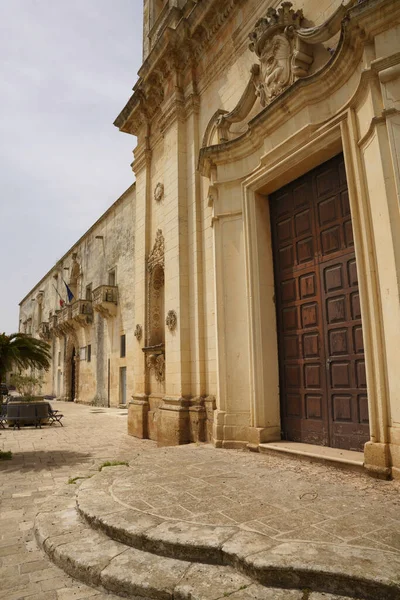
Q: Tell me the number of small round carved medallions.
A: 3